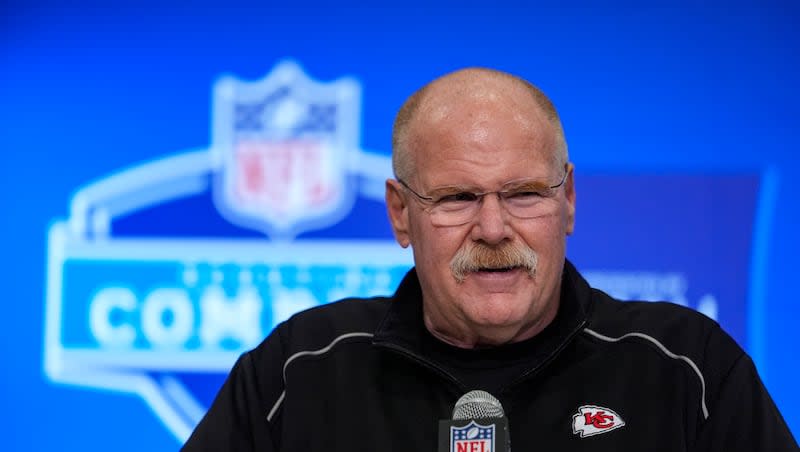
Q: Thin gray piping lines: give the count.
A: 2